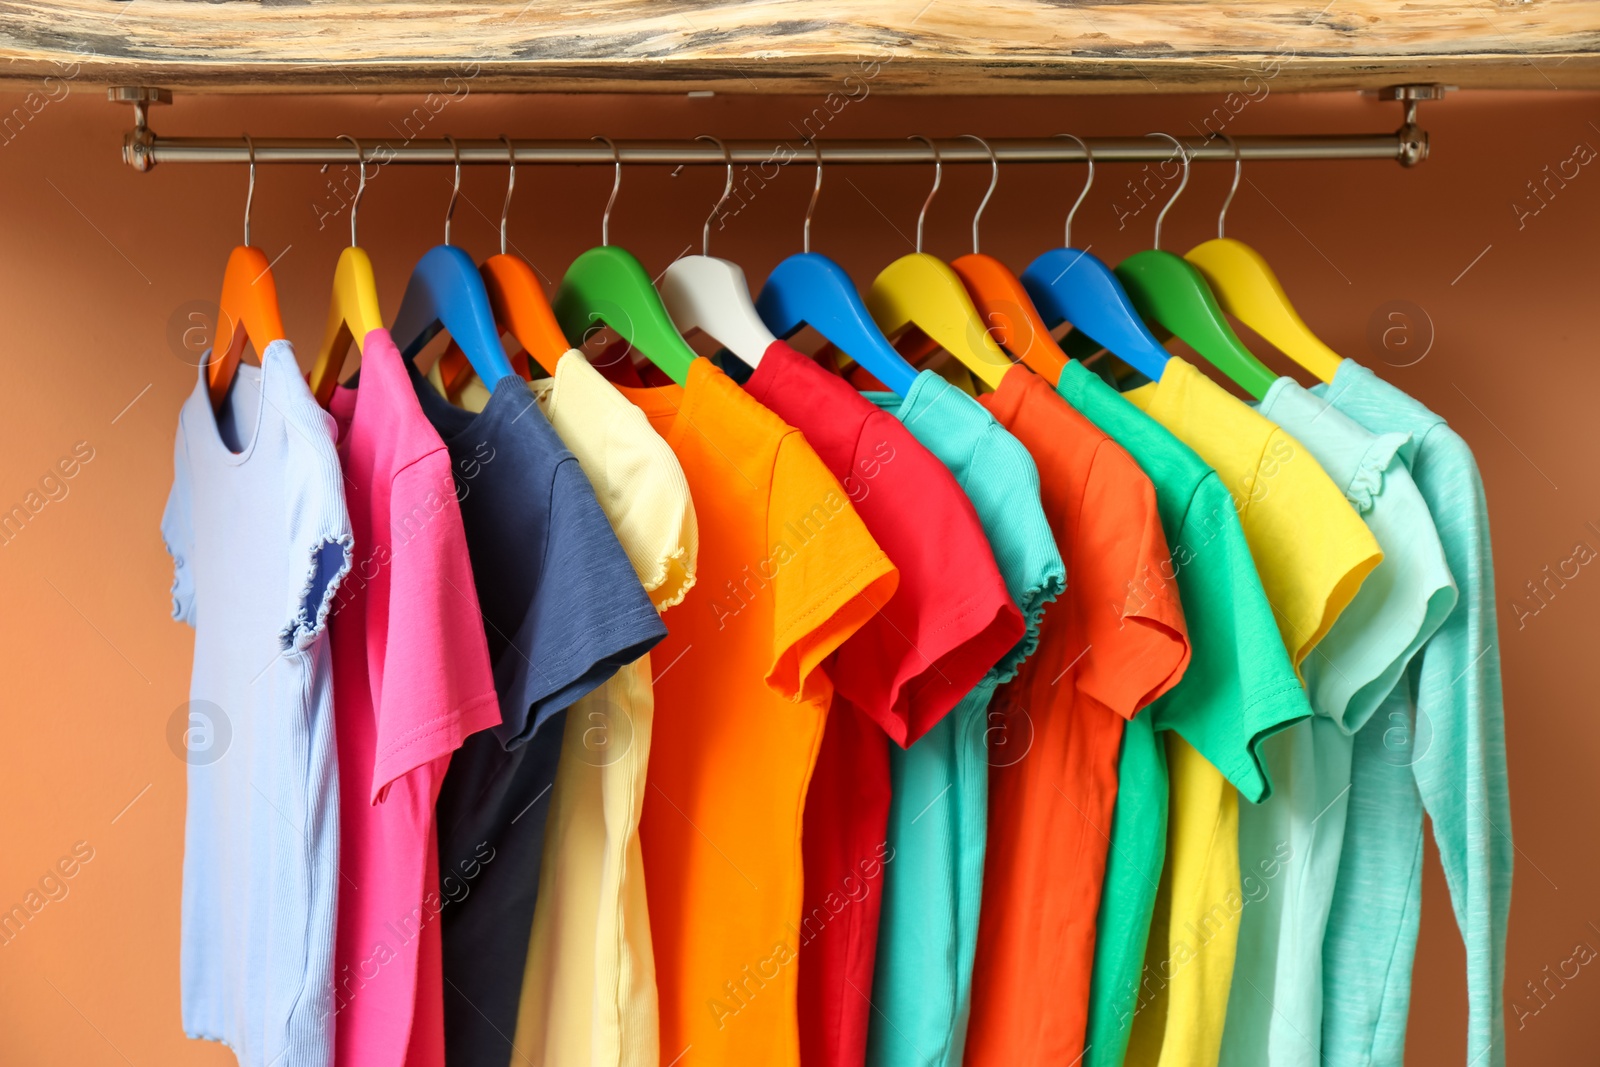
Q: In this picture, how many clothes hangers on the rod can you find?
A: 12